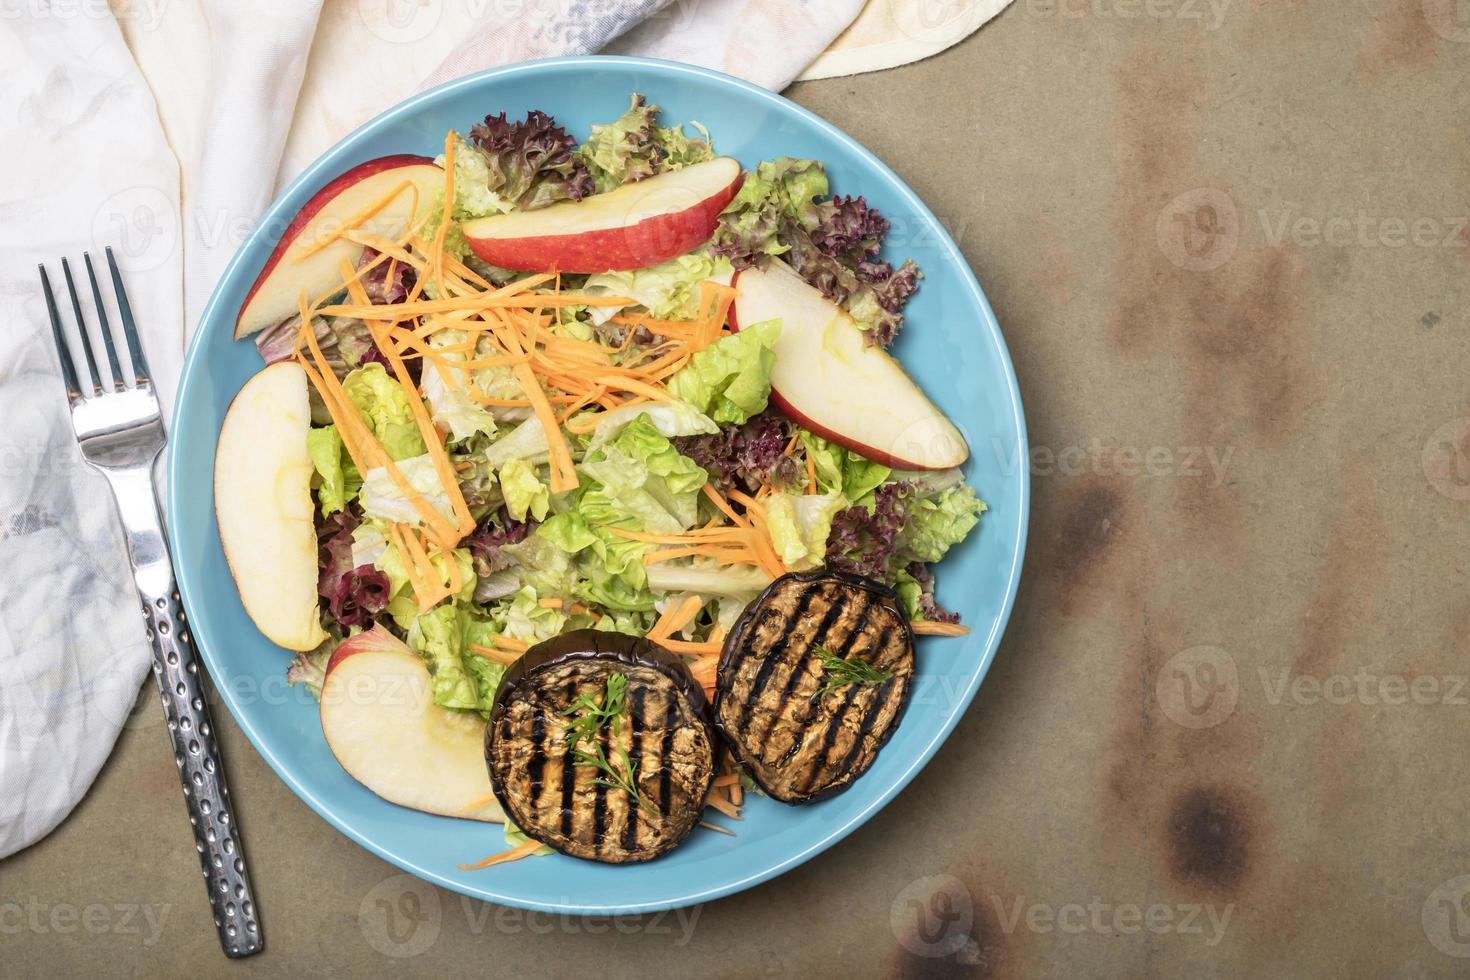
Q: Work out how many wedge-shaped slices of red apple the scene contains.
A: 5